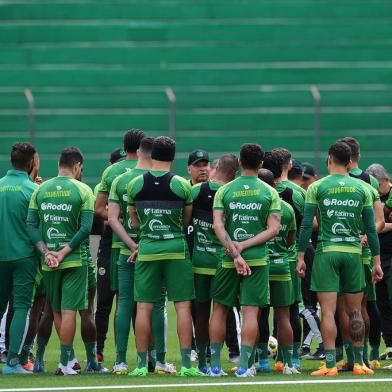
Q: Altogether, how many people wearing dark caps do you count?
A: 4